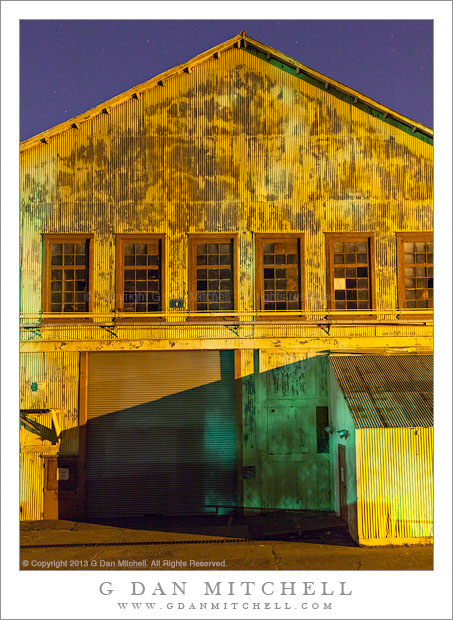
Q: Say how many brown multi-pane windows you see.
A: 6